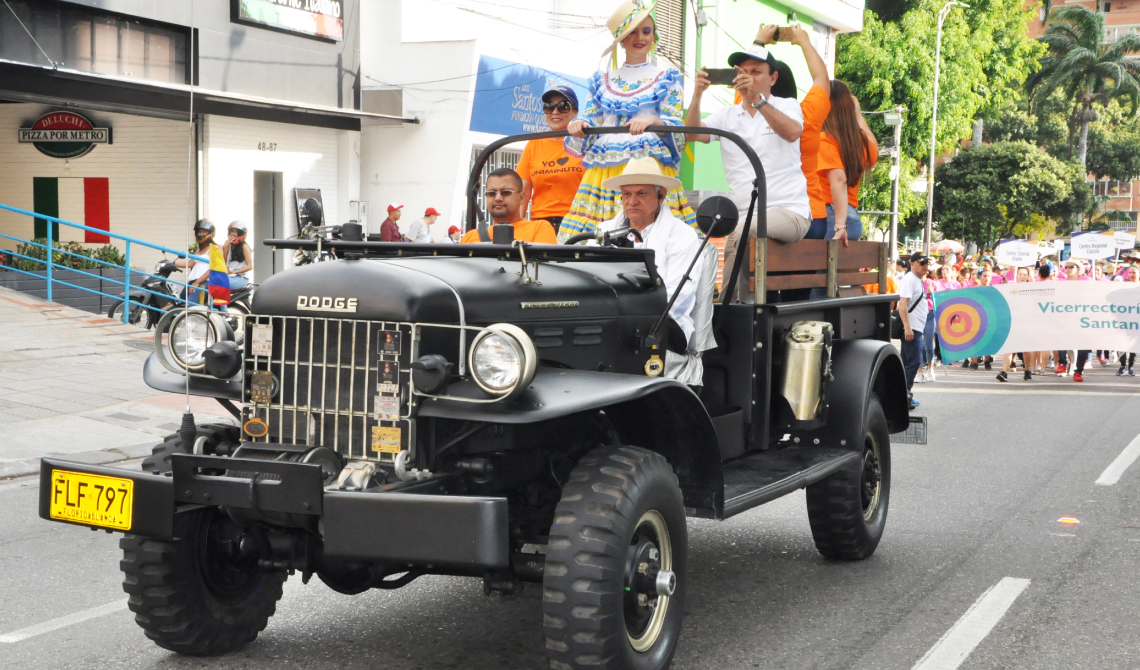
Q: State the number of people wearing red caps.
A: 3